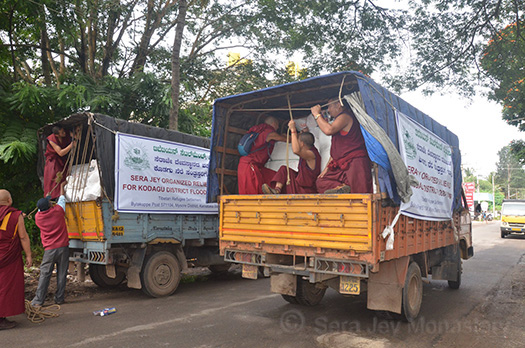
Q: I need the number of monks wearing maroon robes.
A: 5